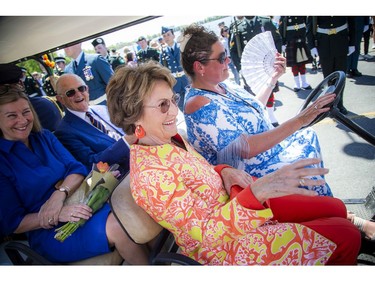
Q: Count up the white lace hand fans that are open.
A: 1